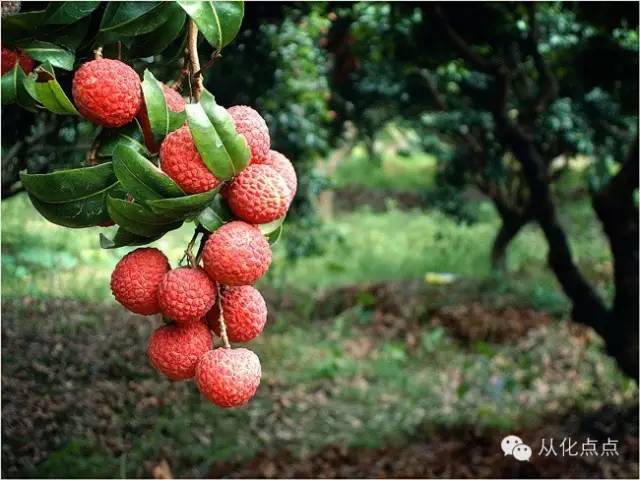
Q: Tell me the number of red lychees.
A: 13